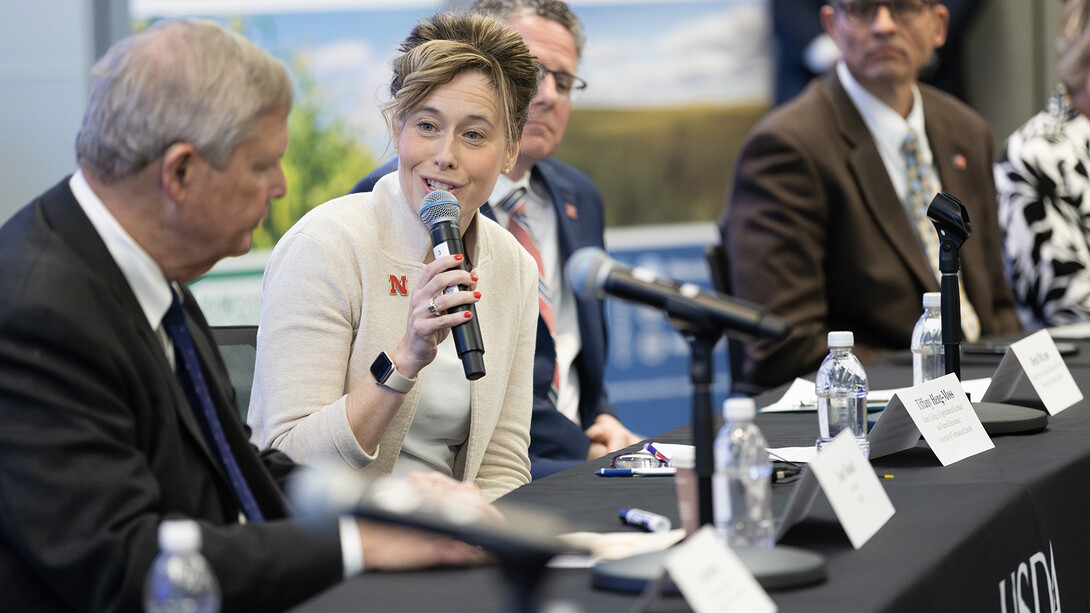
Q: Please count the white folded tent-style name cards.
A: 4